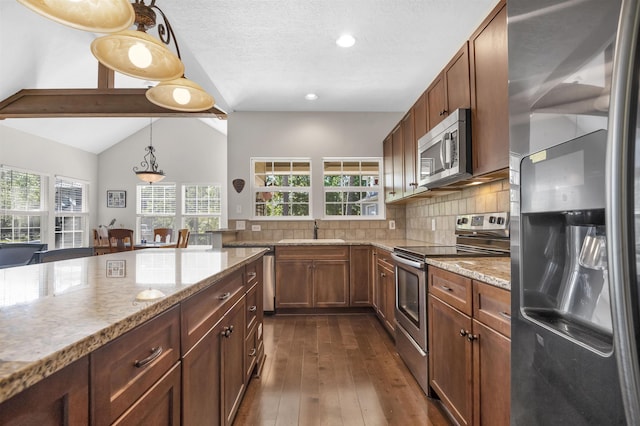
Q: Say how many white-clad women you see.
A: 0